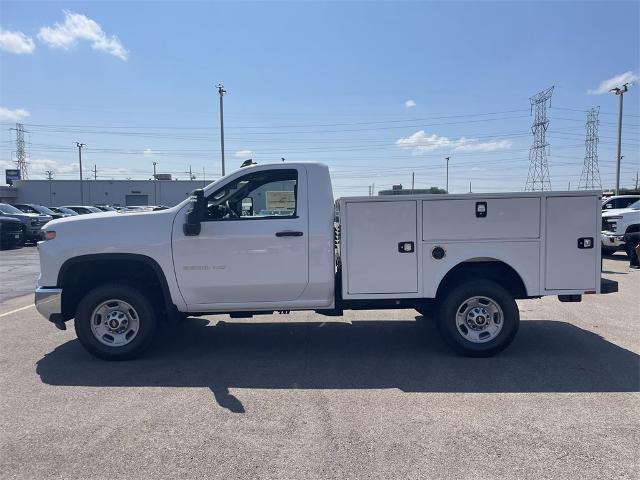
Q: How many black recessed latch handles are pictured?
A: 3